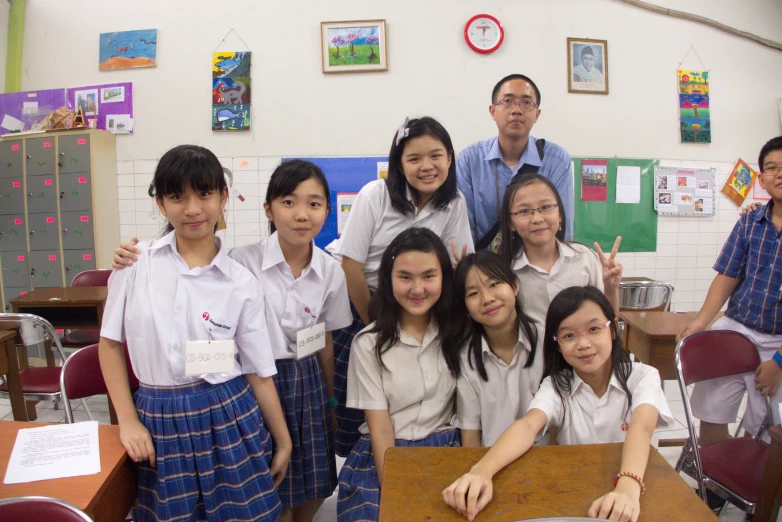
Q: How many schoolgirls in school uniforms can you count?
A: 7